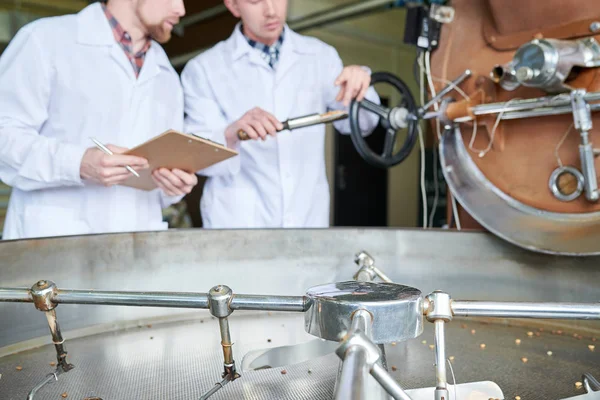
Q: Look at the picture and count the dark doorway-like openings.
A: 1